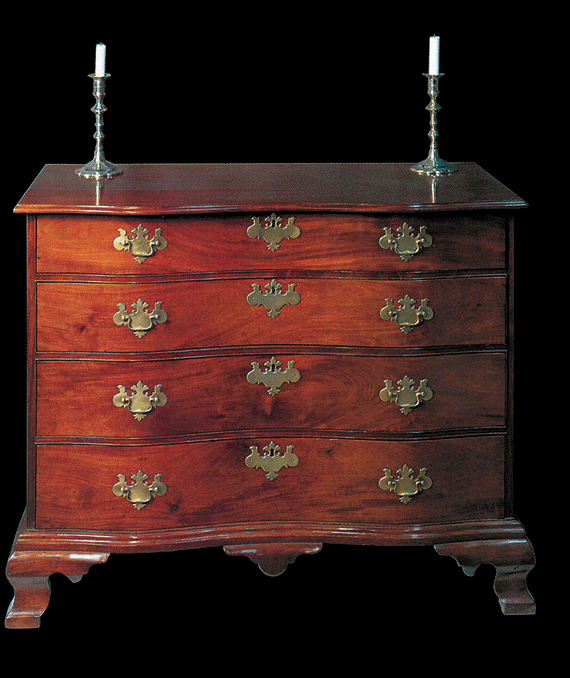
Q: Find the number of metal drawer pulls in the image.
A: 8